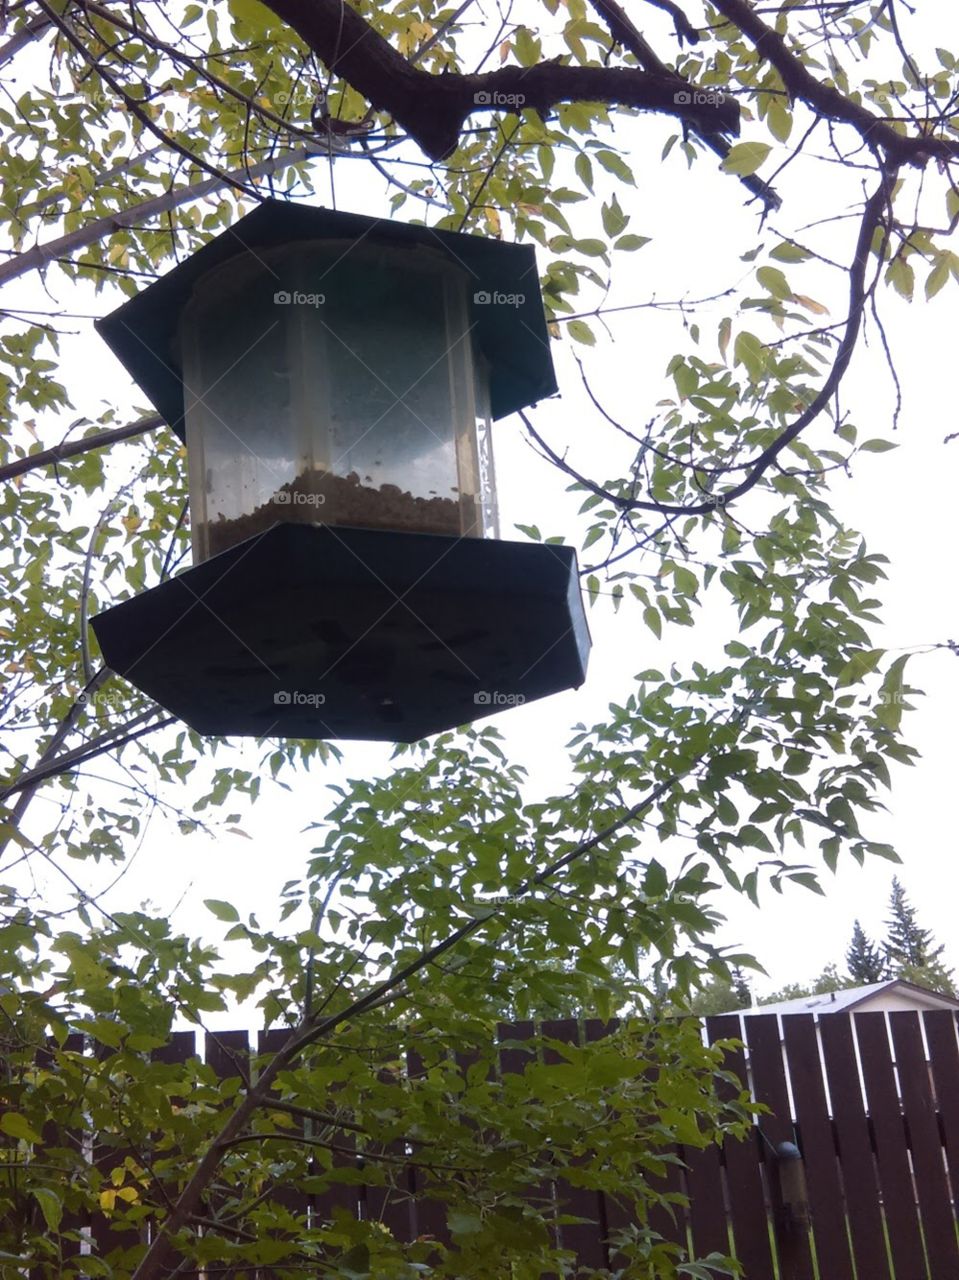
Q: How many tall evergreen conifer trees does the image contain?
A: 2